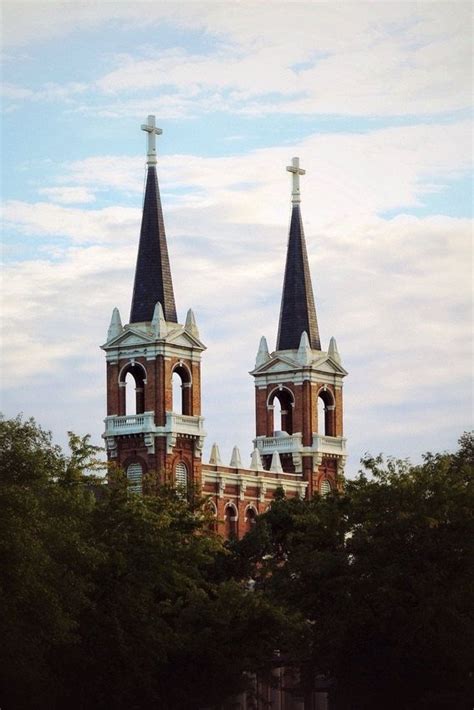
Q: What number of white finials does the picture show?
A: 10